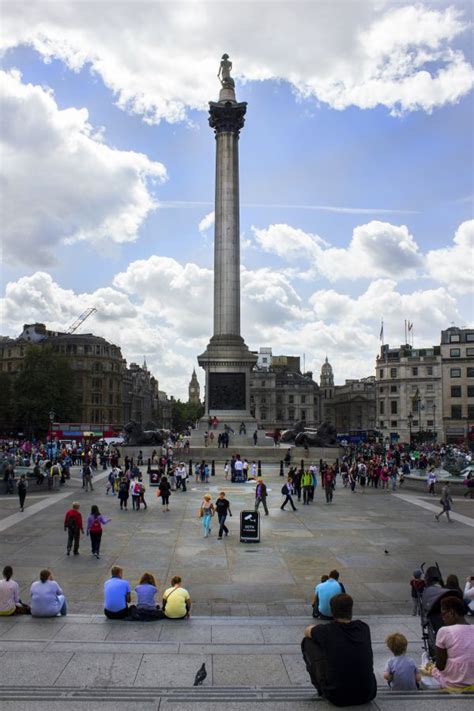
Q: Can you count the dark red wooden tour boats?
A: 0